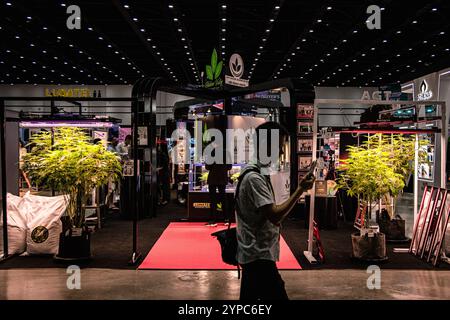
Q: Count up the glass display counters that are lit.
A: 1